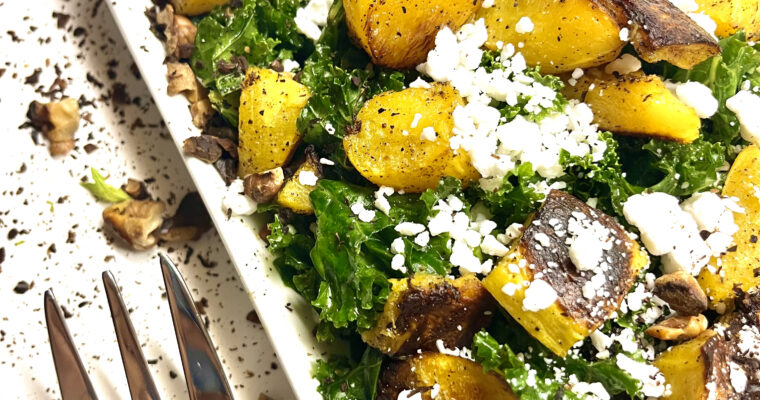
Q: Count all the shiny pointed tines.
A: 3